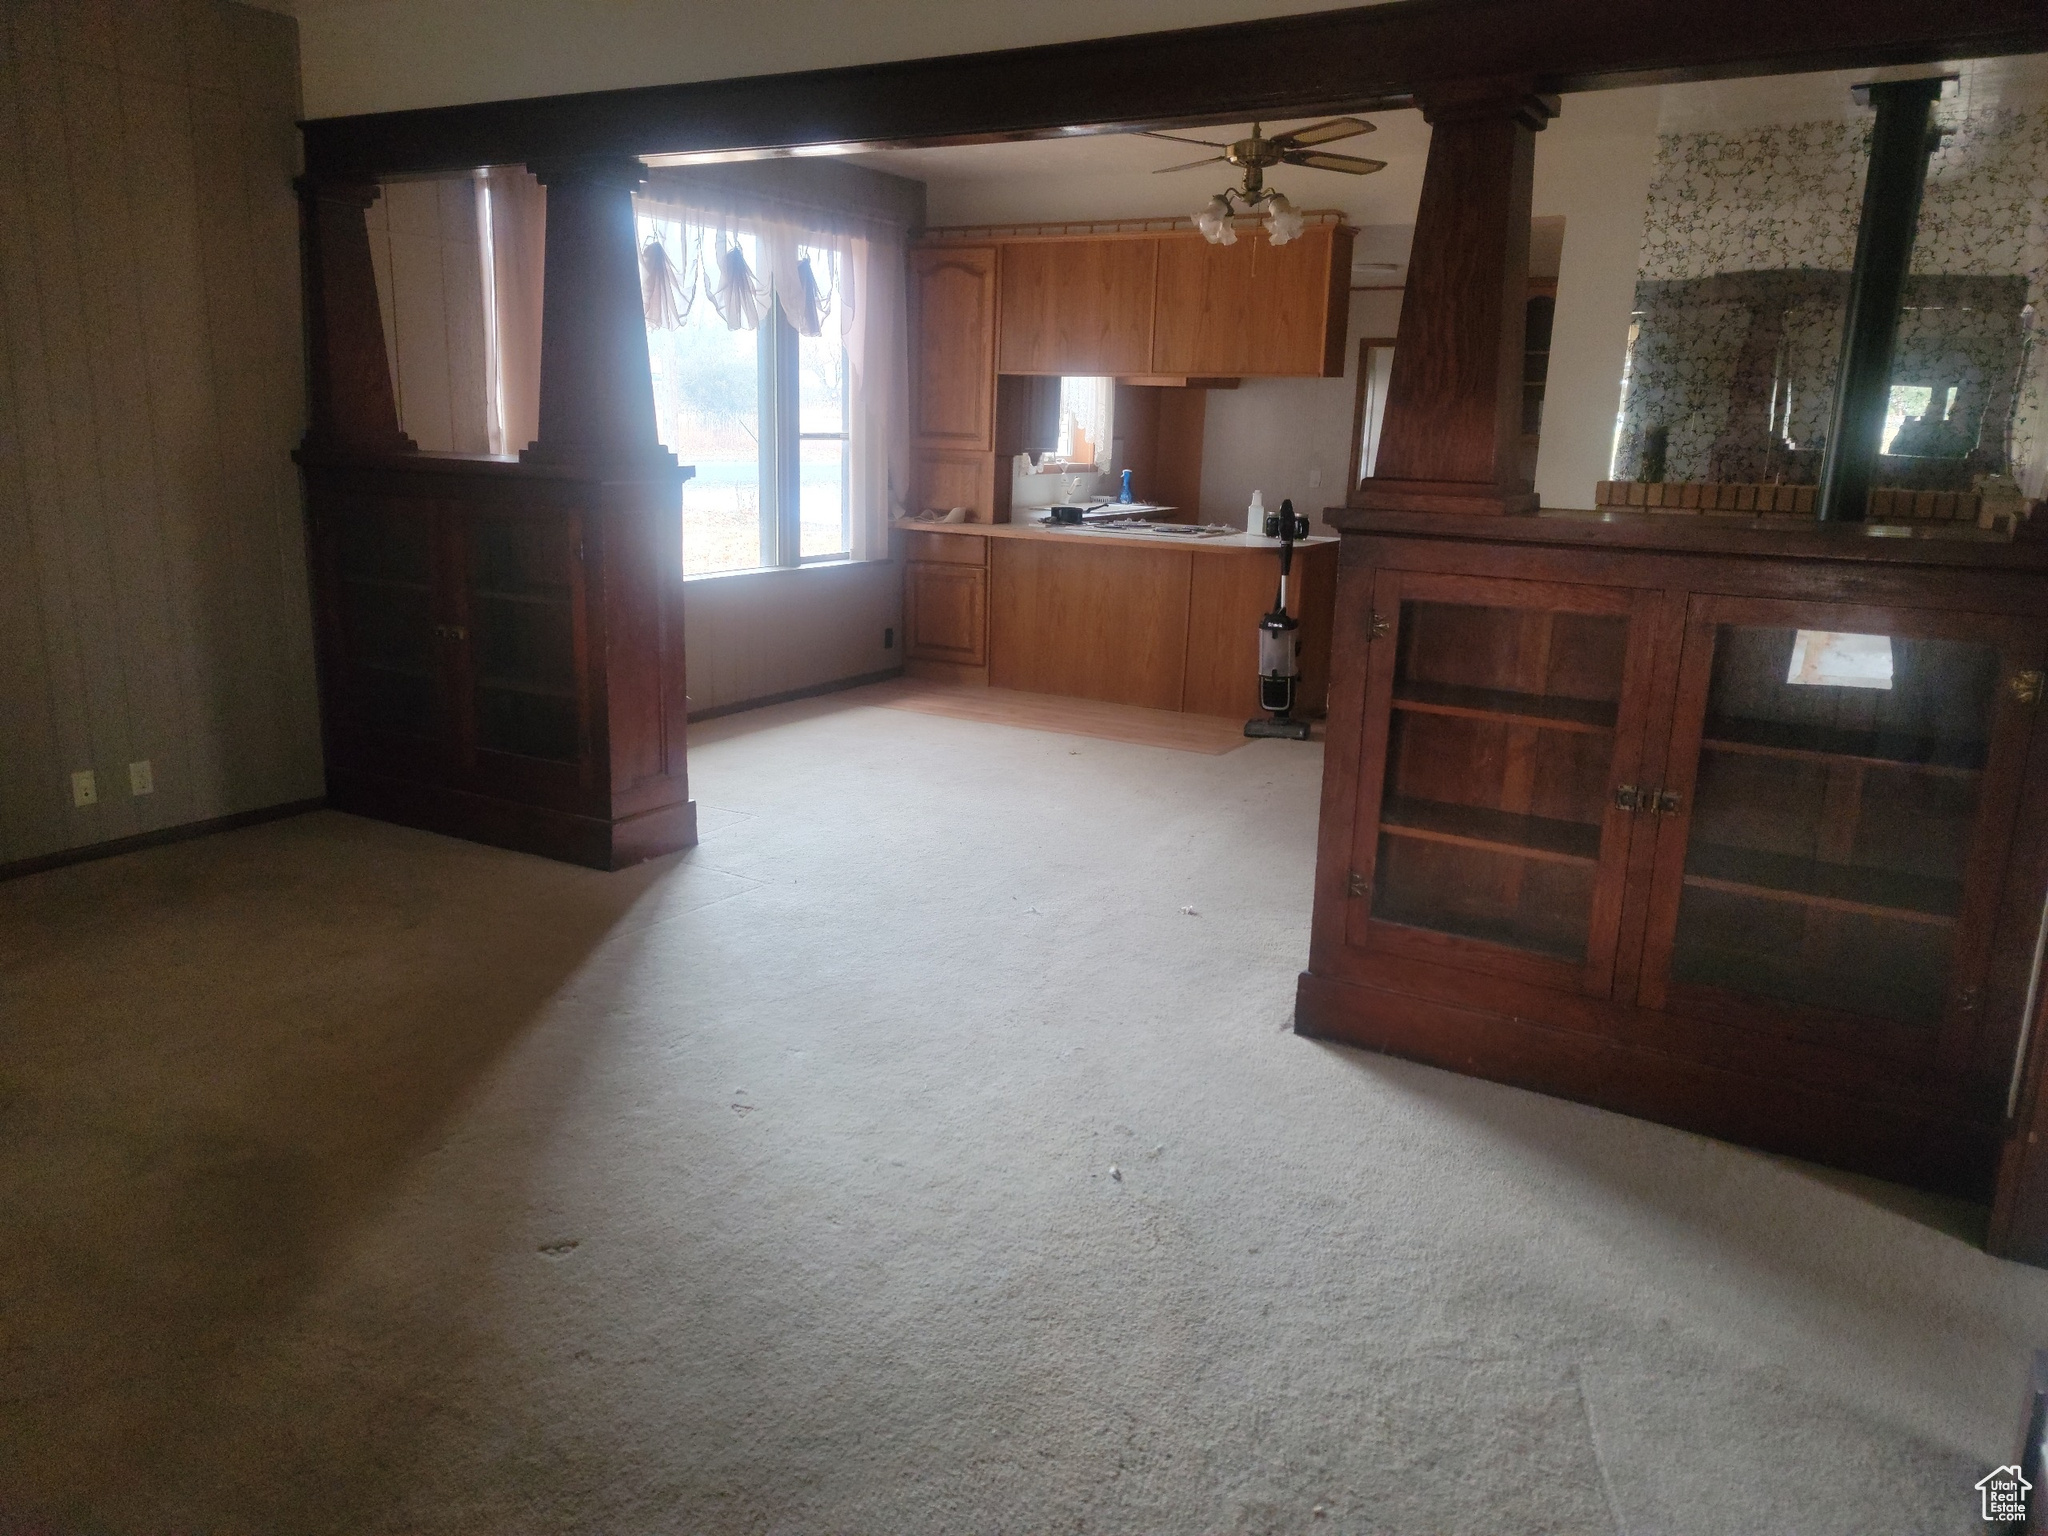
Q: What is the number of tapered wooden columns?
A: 3